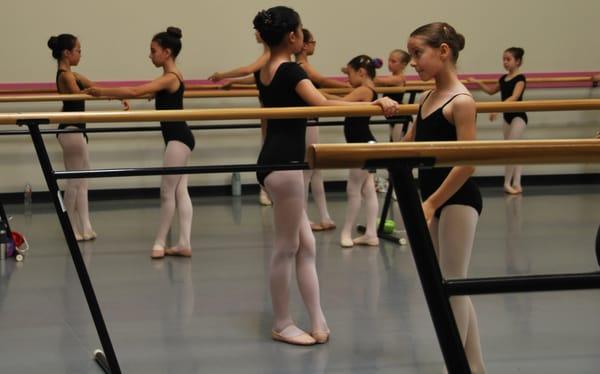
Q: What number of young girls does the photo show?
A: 9